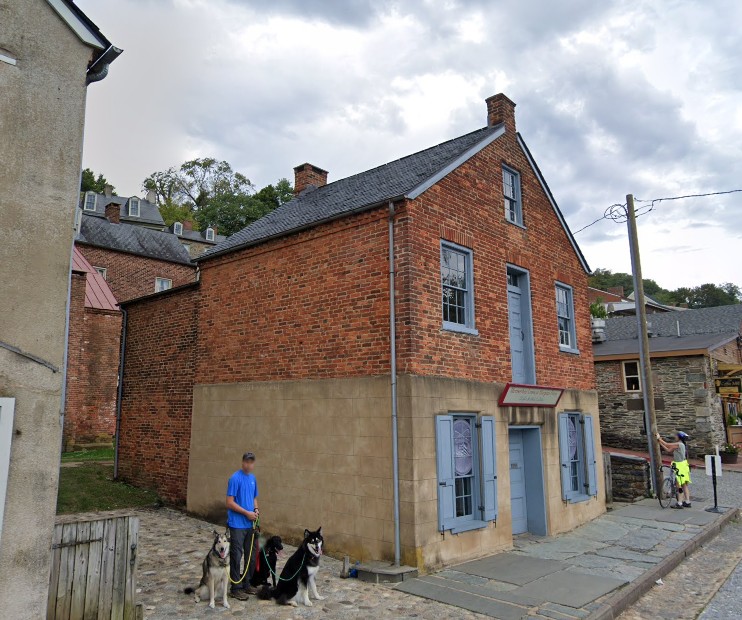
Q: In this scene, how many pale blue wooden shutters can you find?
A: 4